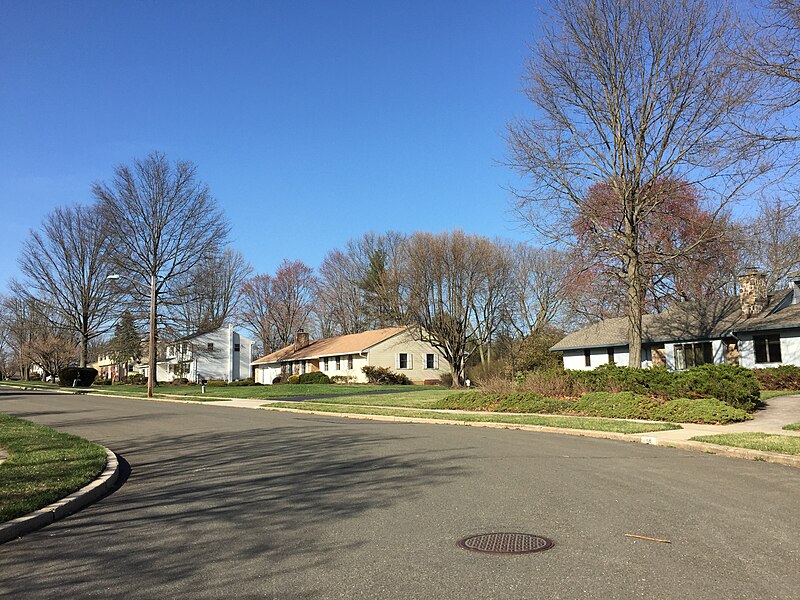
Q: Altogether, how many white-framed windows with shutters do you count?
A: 2